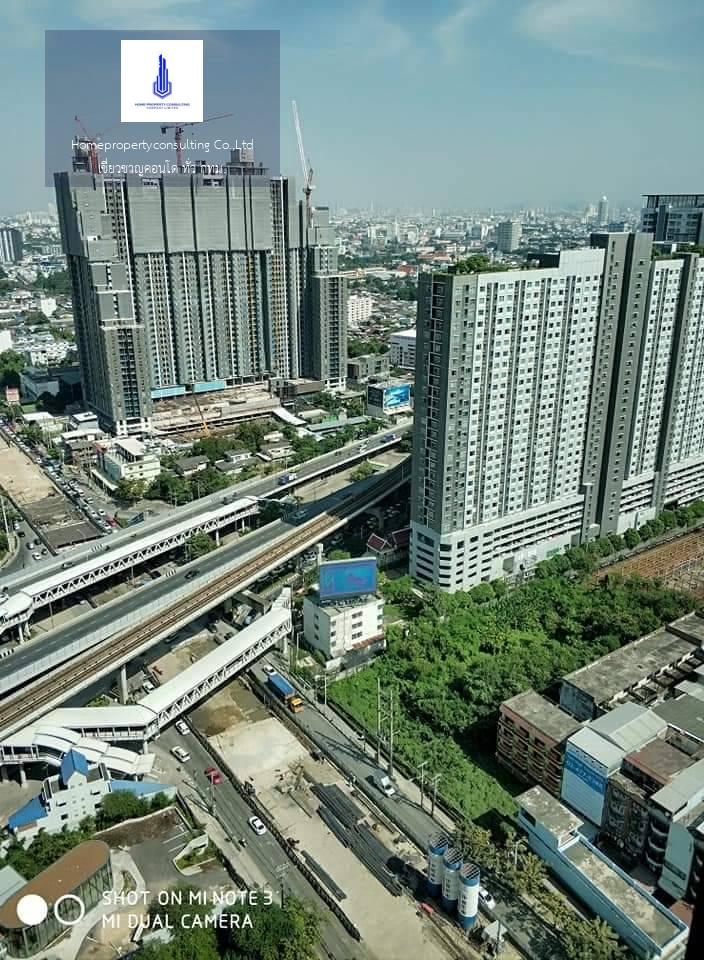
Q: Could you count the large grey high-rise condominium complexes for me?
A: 2